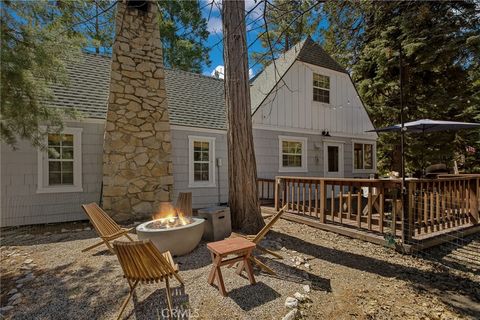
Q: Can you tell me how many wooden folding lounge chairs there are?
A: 4